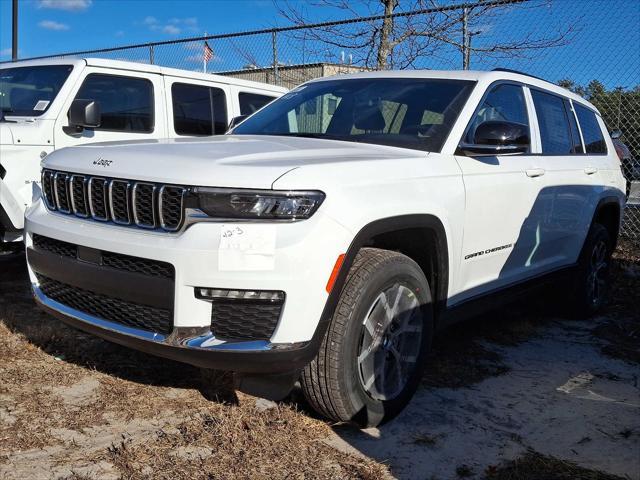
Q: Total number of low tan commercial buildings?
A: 1